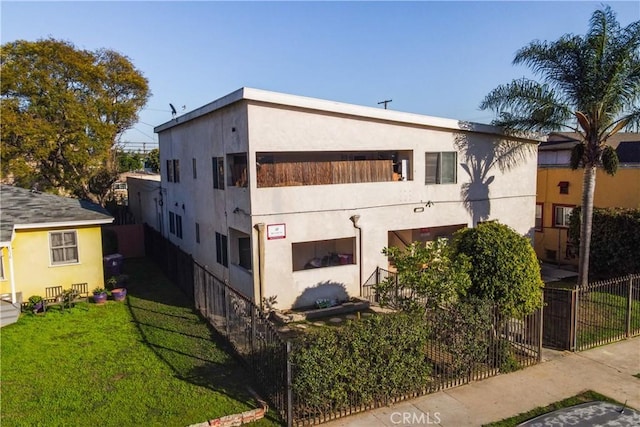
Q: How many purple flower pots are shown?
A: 3